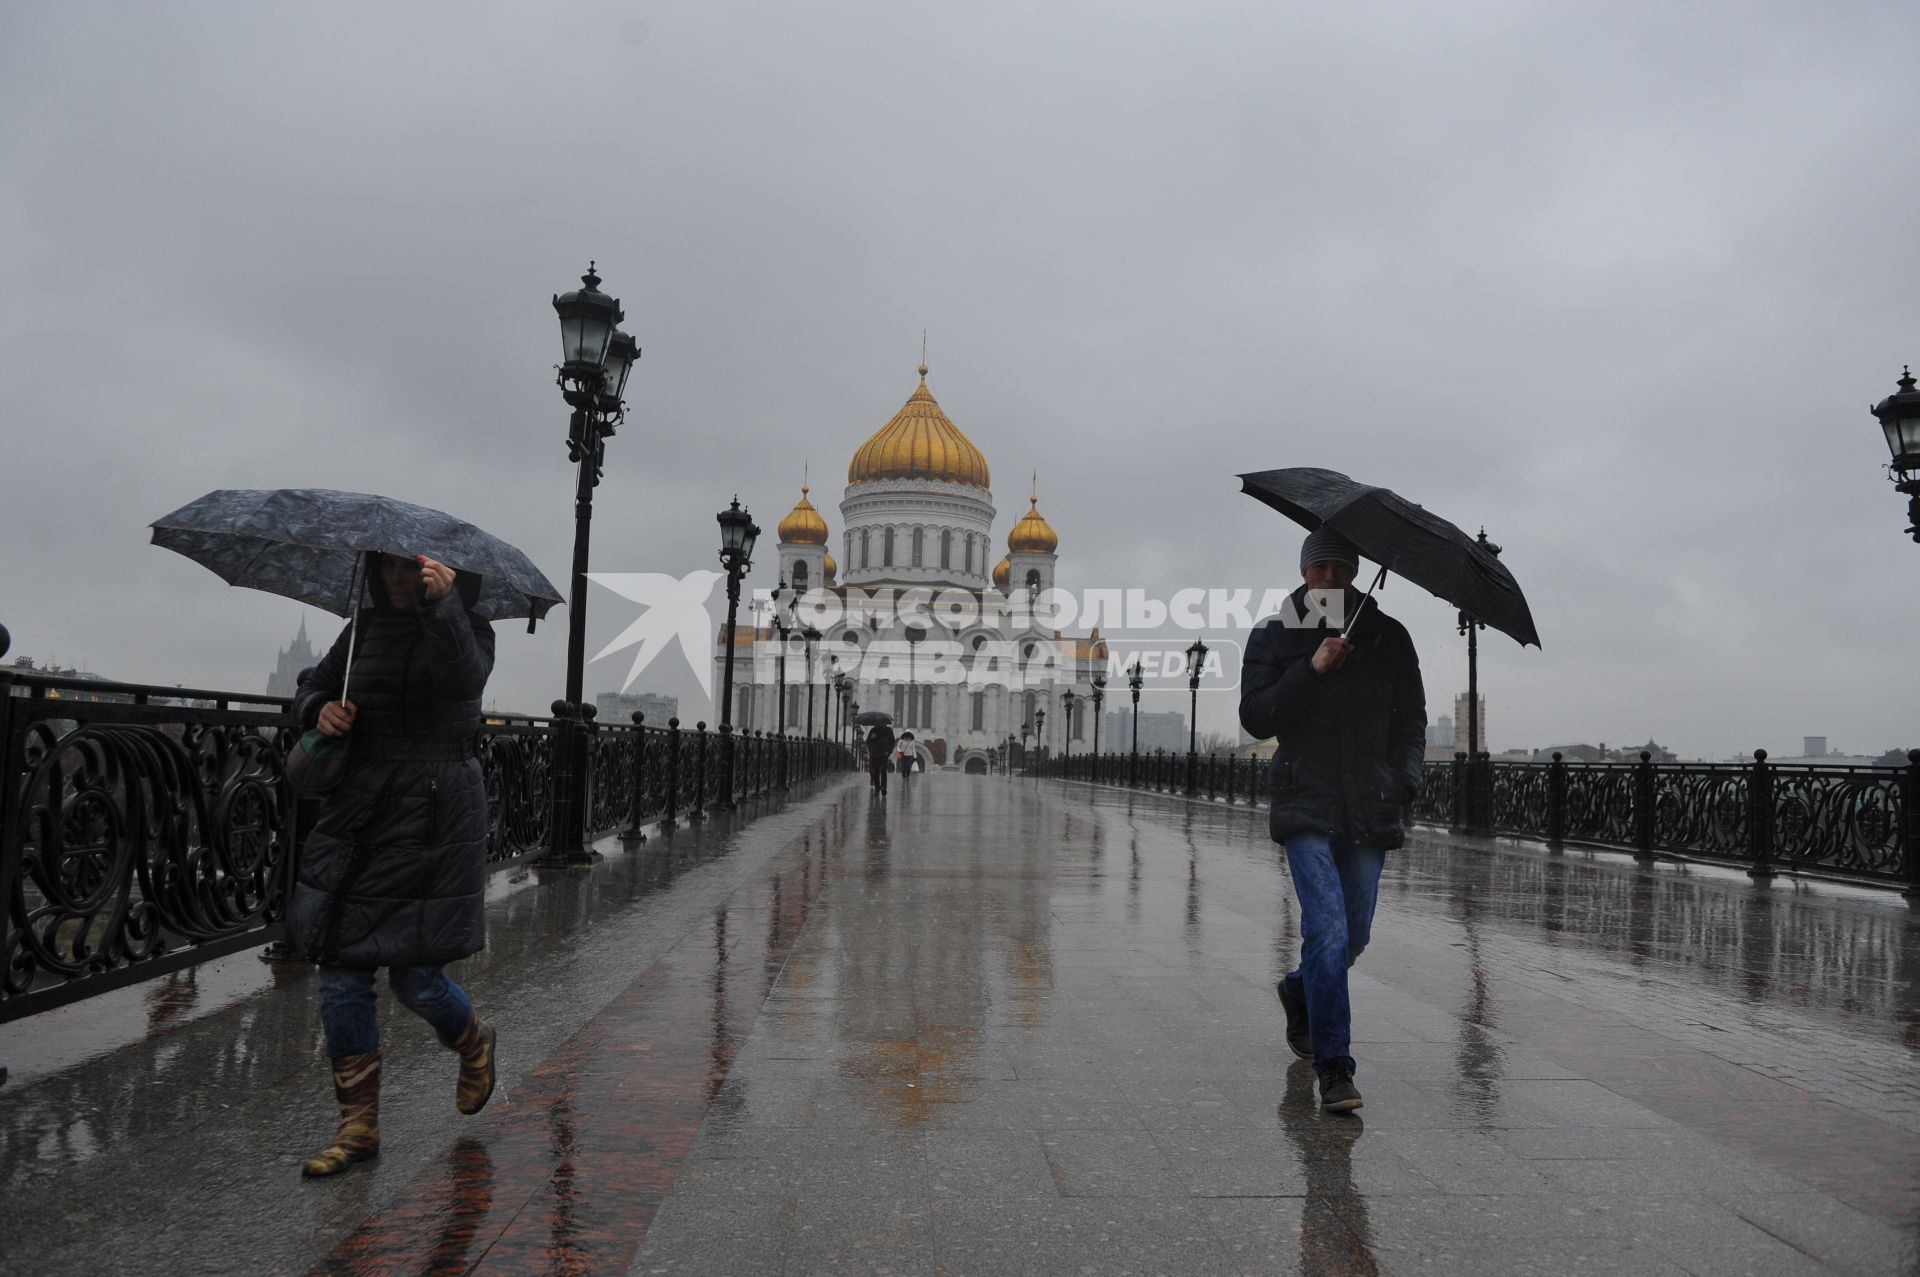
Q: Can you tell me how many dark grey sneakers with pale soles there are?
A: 2